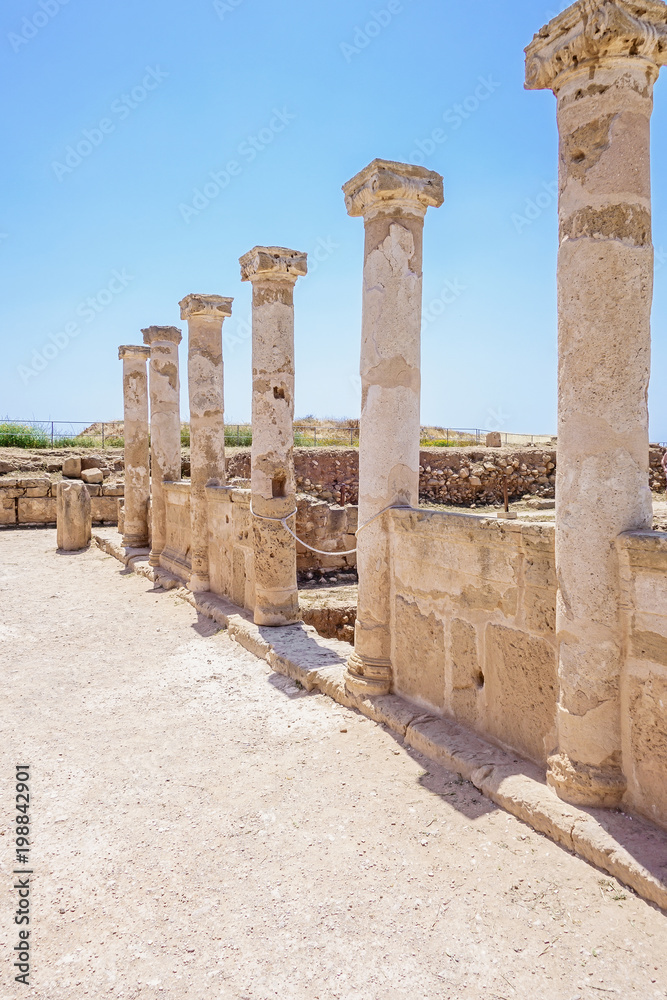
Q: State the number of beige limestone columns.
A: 6